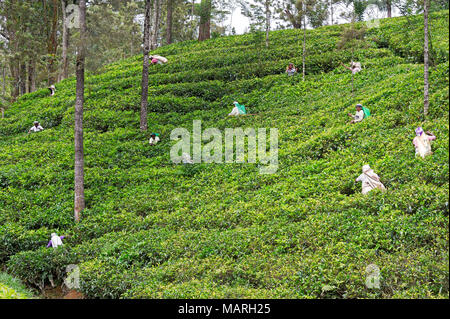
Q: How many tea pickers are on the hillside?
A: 12